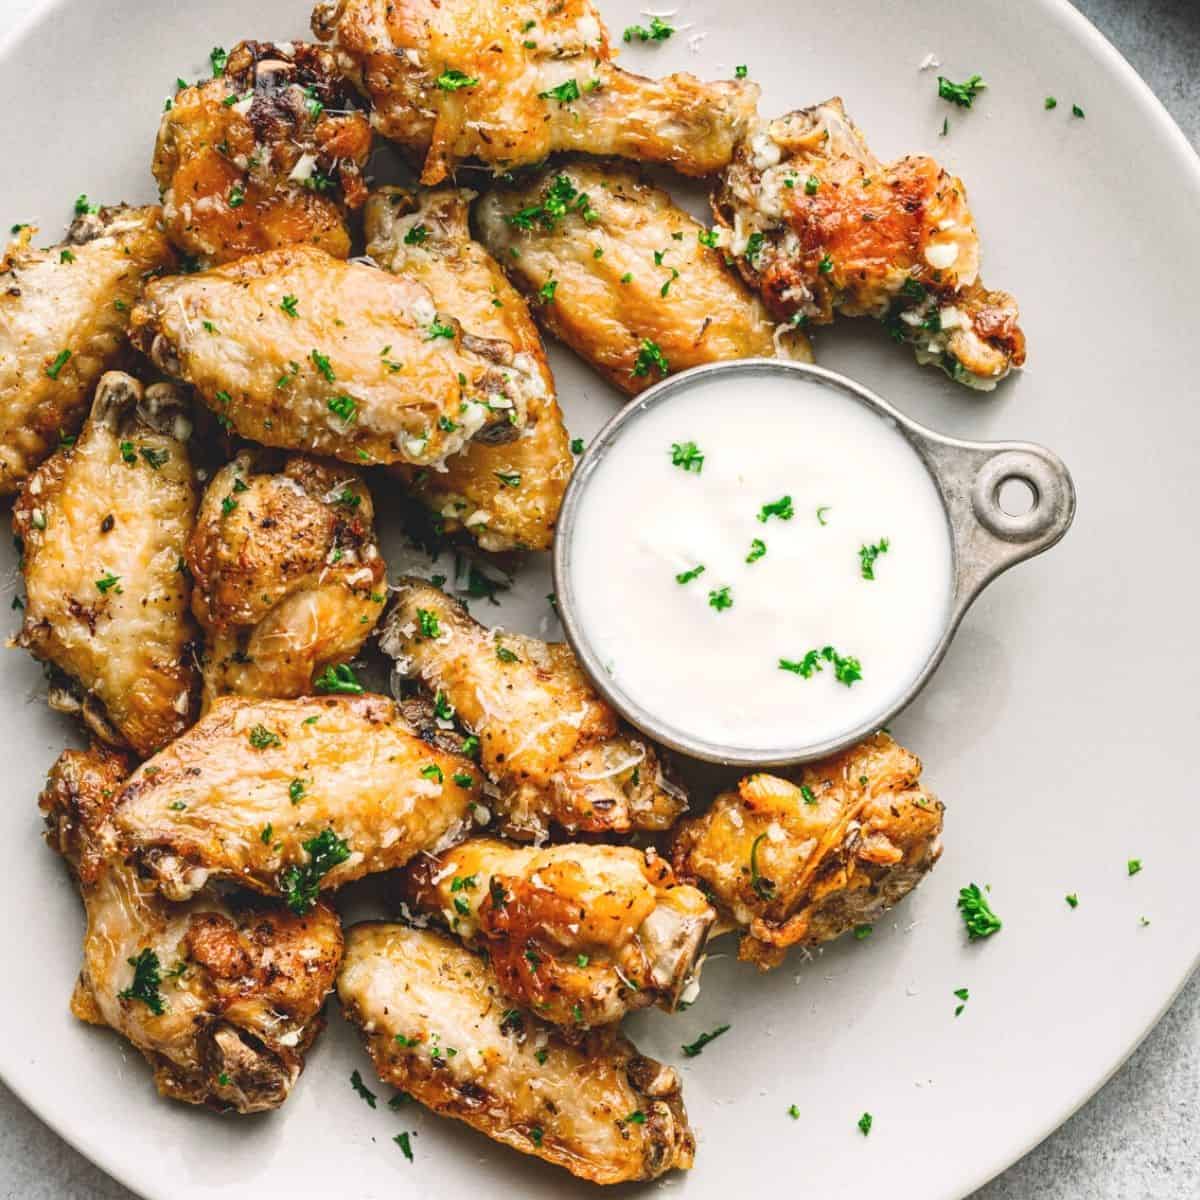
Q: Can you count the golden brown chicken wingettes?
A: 15